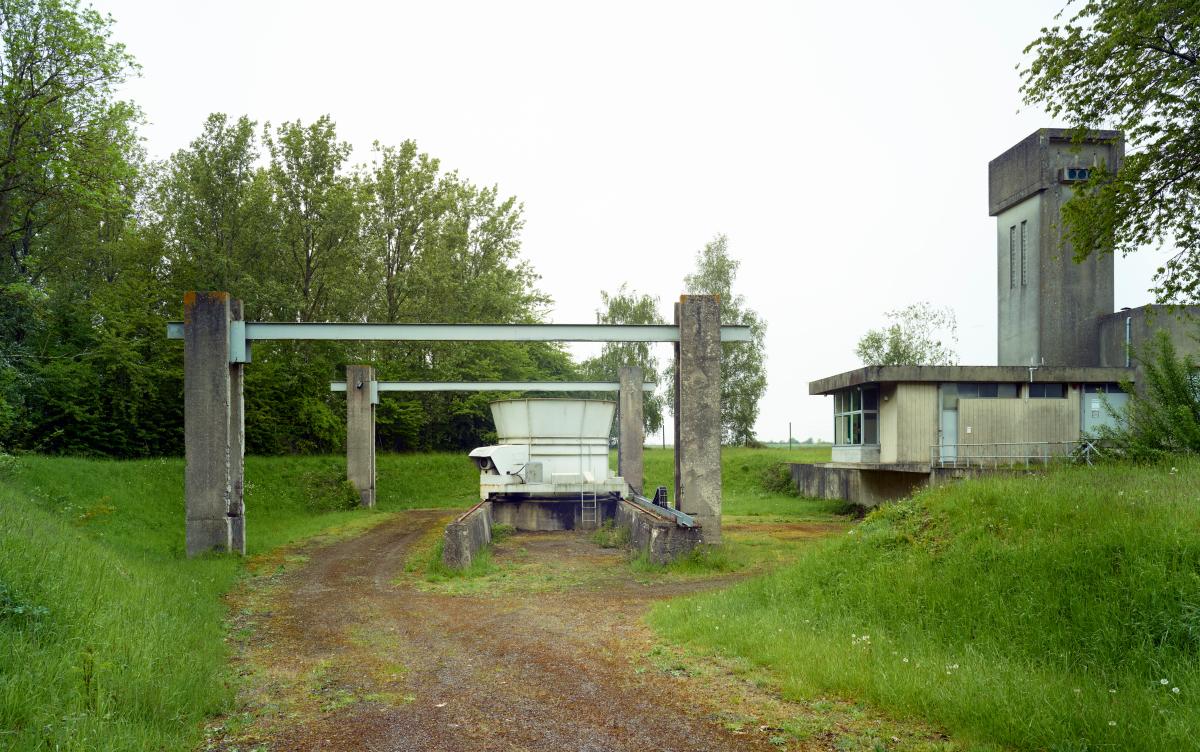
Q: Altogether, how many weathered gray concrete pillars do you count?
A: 4